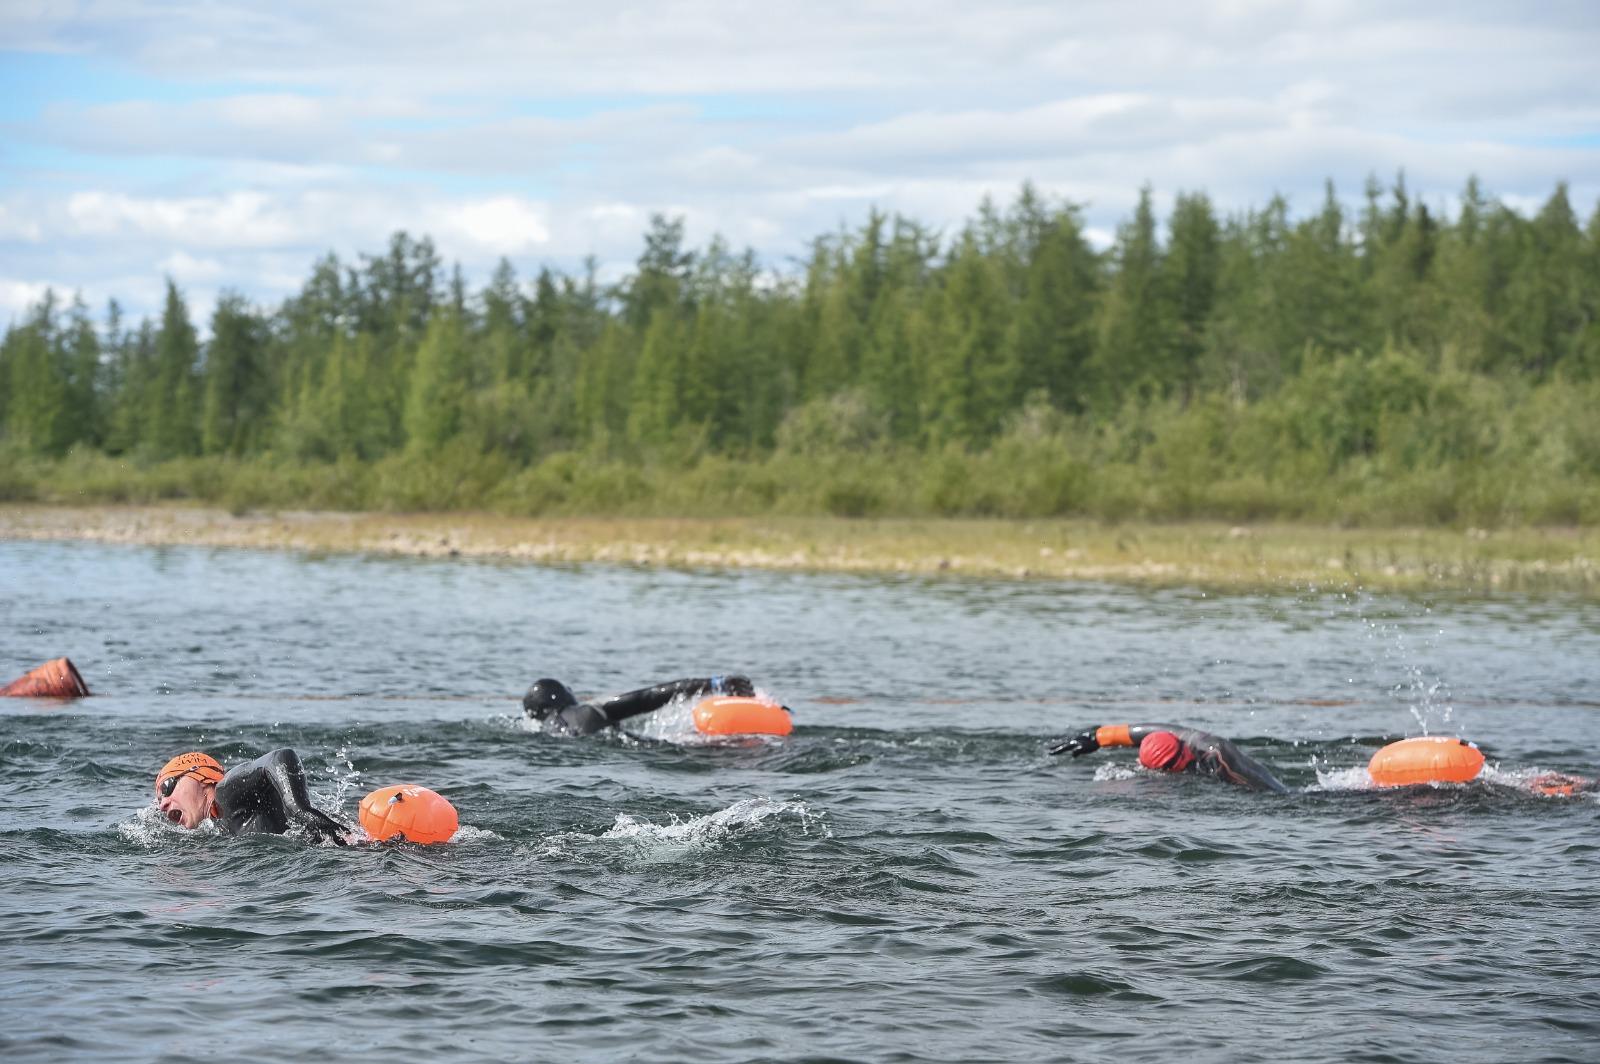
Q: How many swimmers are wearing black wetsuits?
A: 3